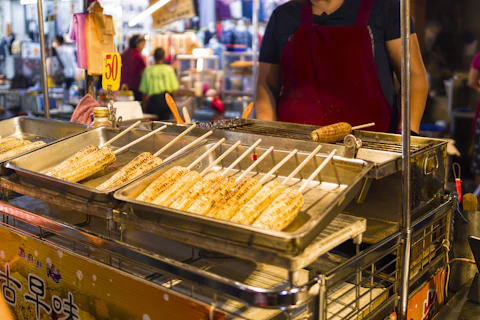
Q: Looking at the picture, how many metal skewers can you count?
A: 0